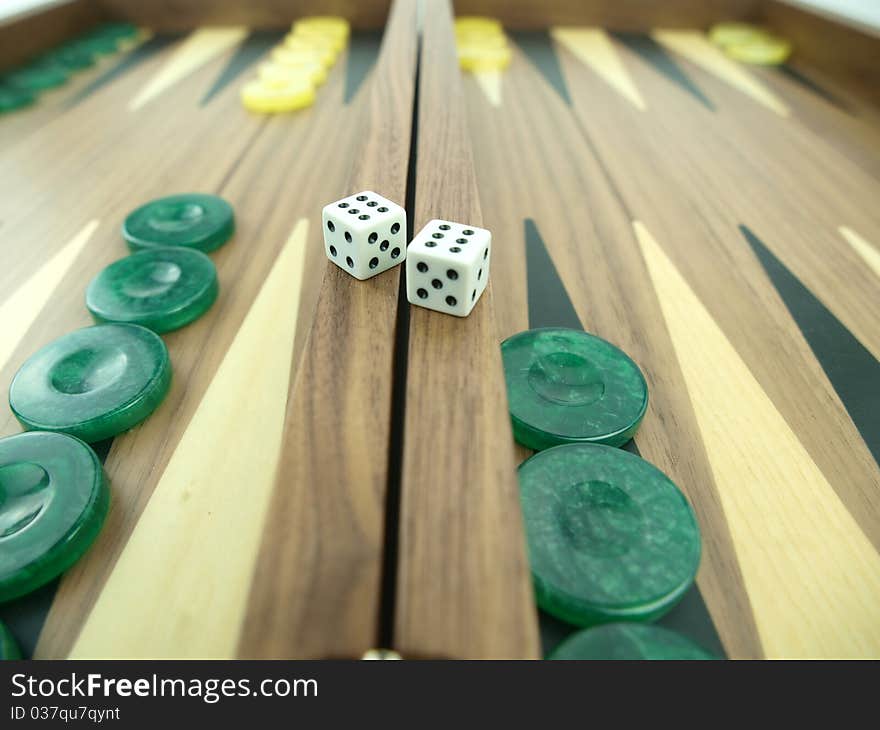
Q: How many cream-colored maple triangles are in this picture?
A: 8